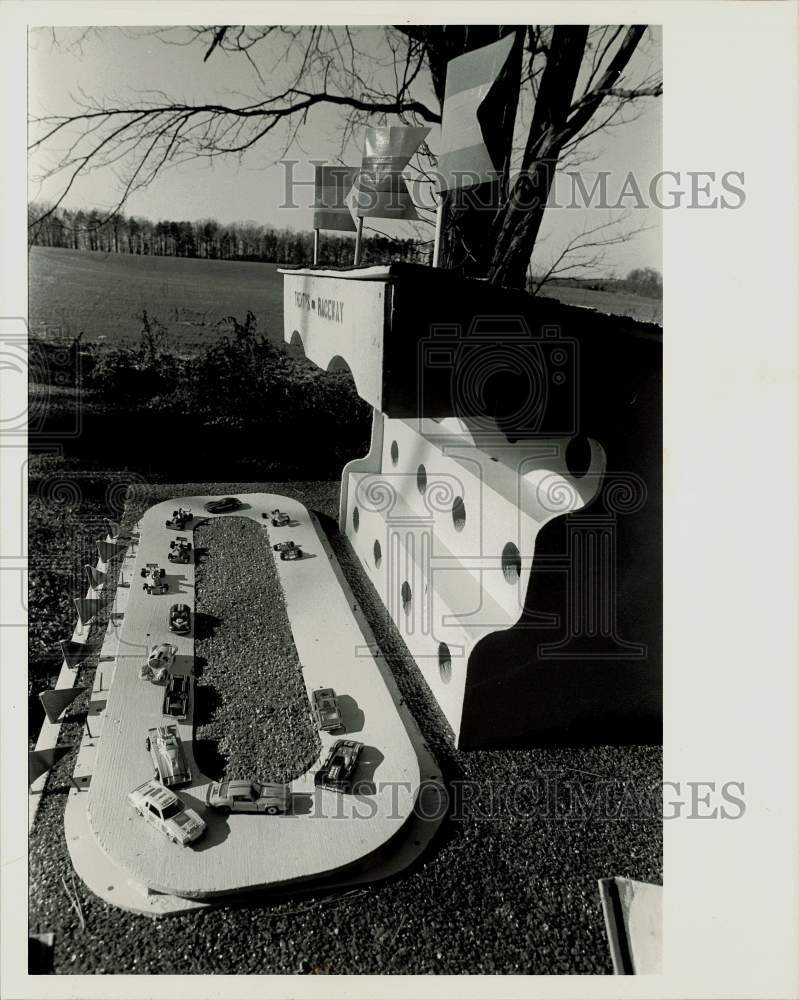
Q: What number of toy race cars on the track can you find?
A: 14